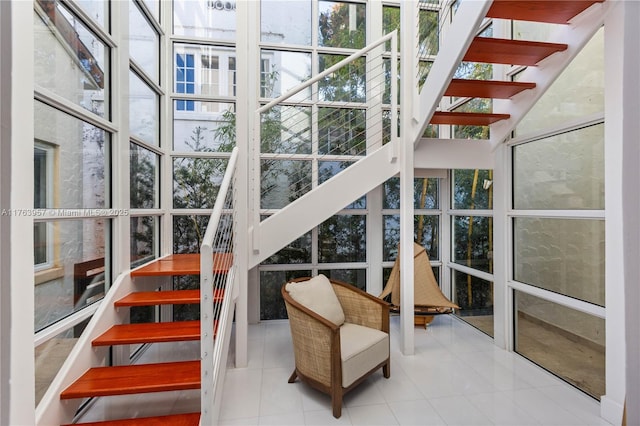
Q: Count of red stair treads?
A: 9